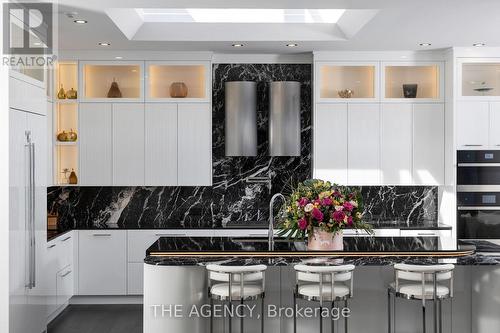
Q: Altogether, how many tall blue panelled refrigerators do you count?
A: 0